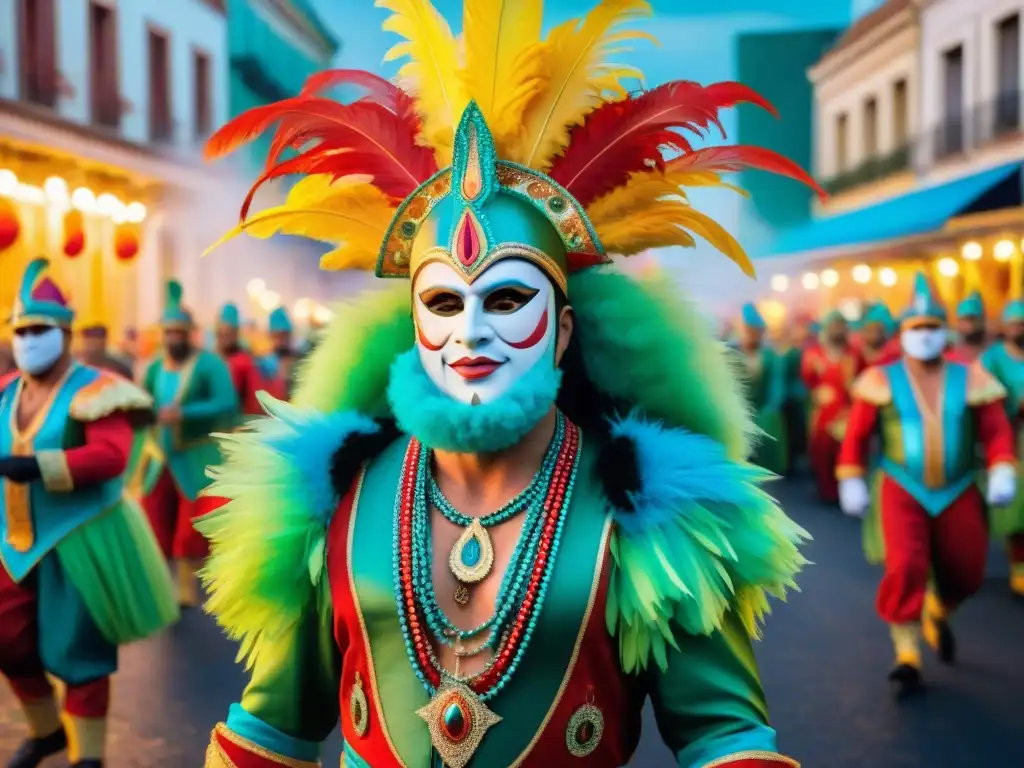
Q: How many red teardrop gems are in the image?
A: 1